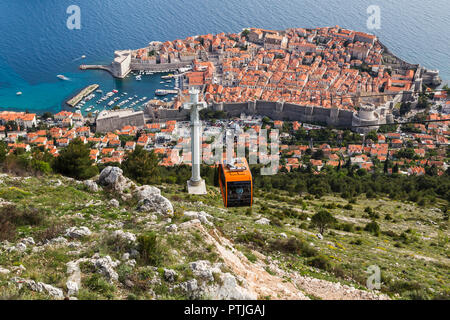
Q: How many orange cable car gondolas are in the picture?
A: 1